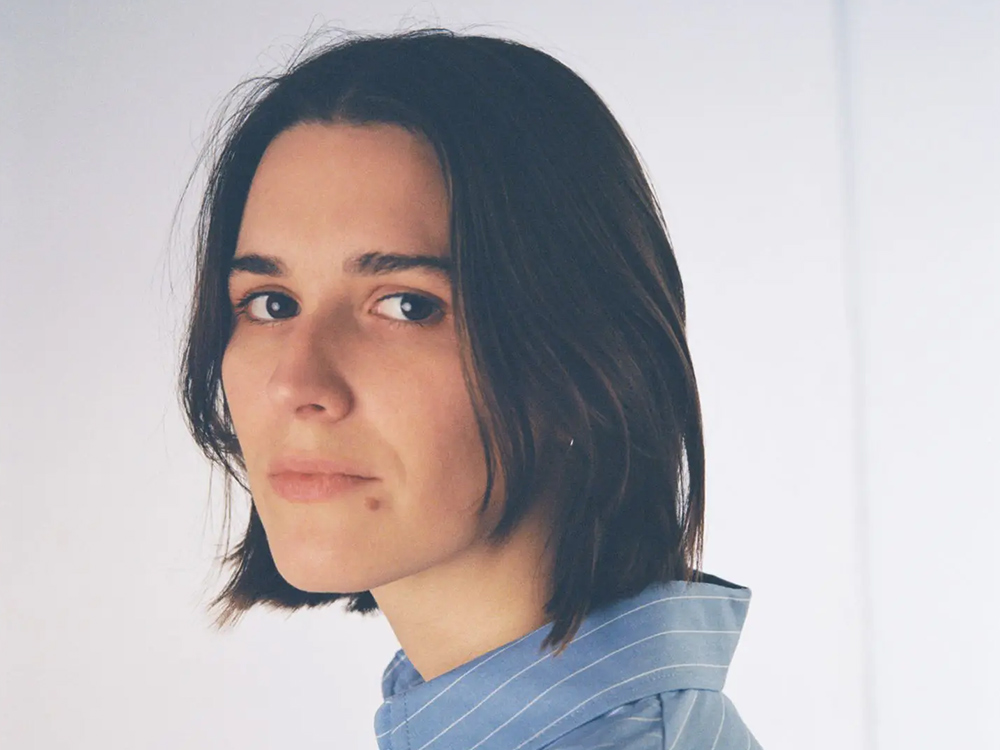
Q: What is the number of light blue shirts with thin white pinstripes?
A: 1